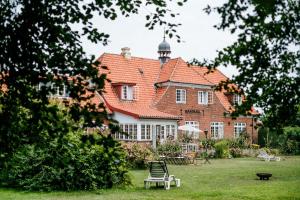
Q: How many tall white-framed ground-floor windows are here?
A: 3